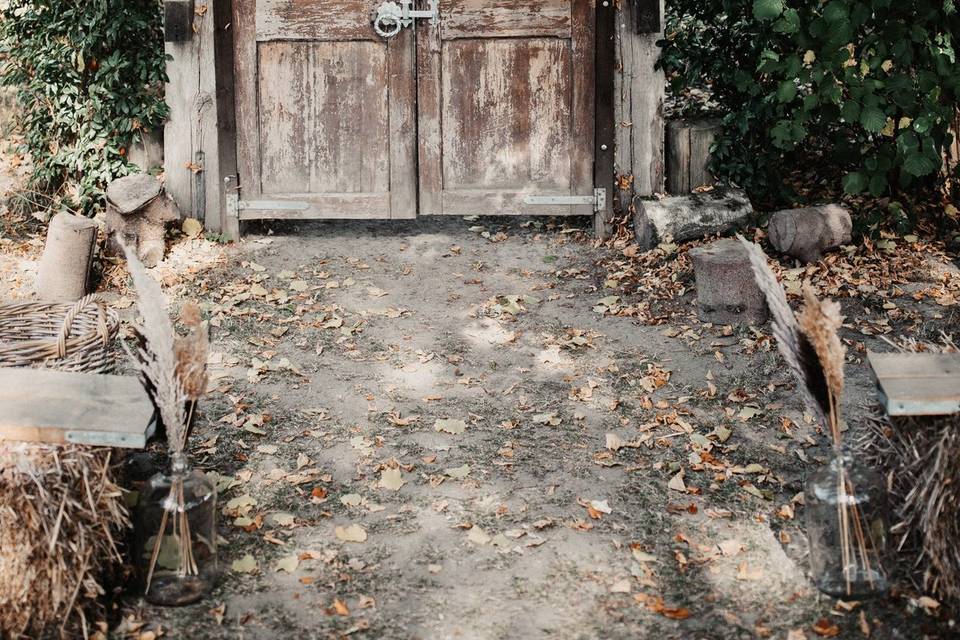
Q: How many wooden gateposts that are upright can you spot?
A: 2